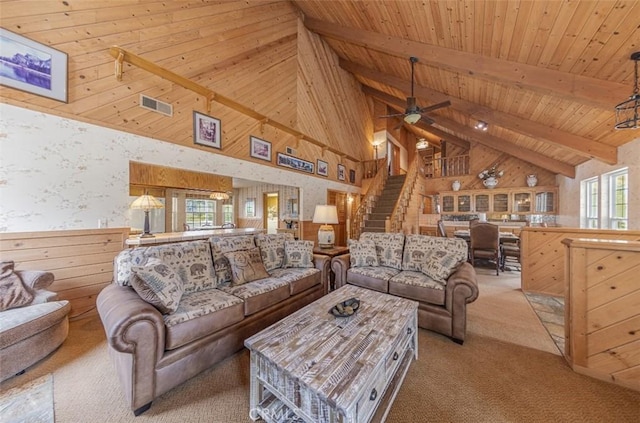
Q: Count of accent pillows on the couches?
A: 5